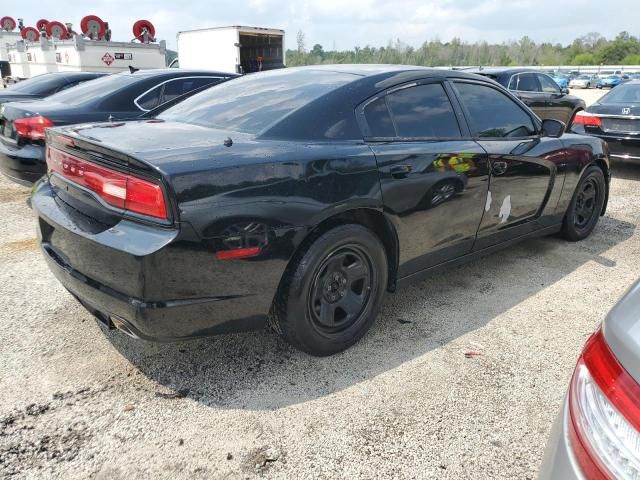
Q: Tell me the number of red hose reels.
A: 6